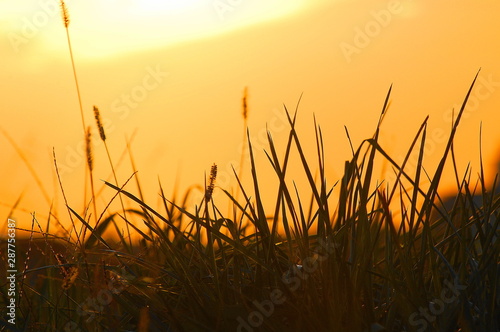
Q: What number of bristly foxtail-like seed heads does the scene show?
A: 5